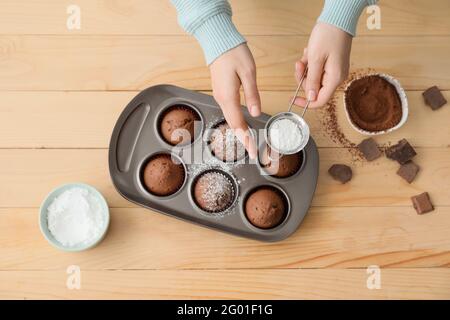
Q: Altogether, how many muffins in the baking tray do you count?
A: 6